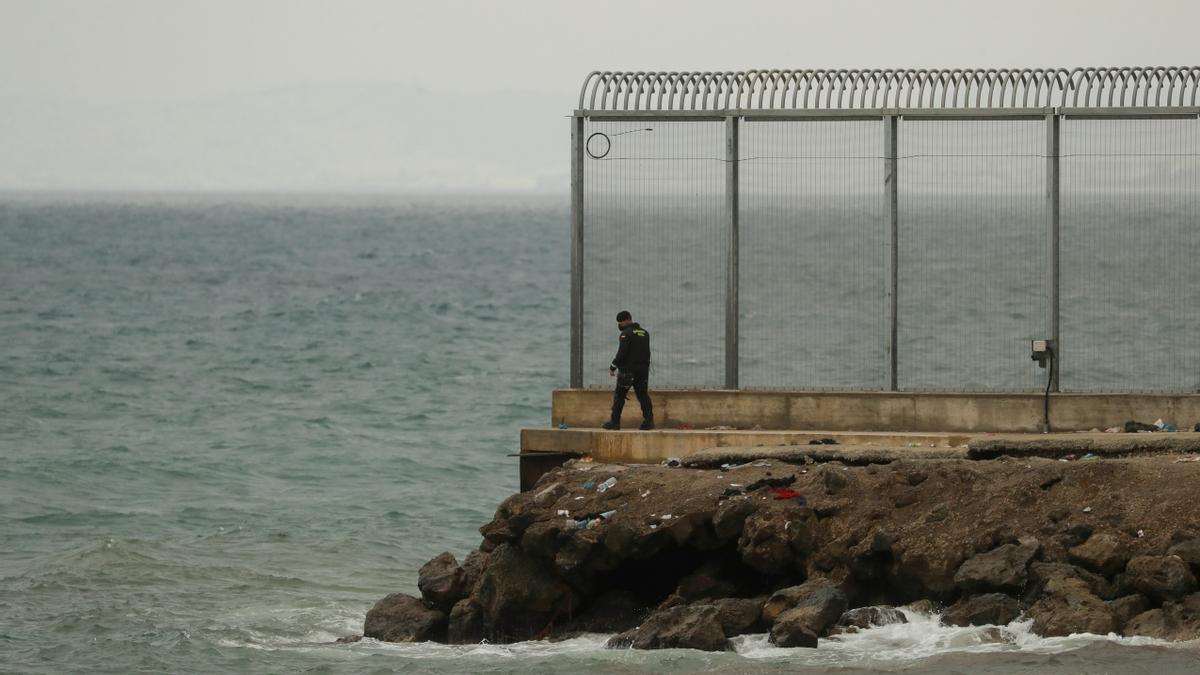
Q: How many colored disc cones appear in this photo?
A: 0